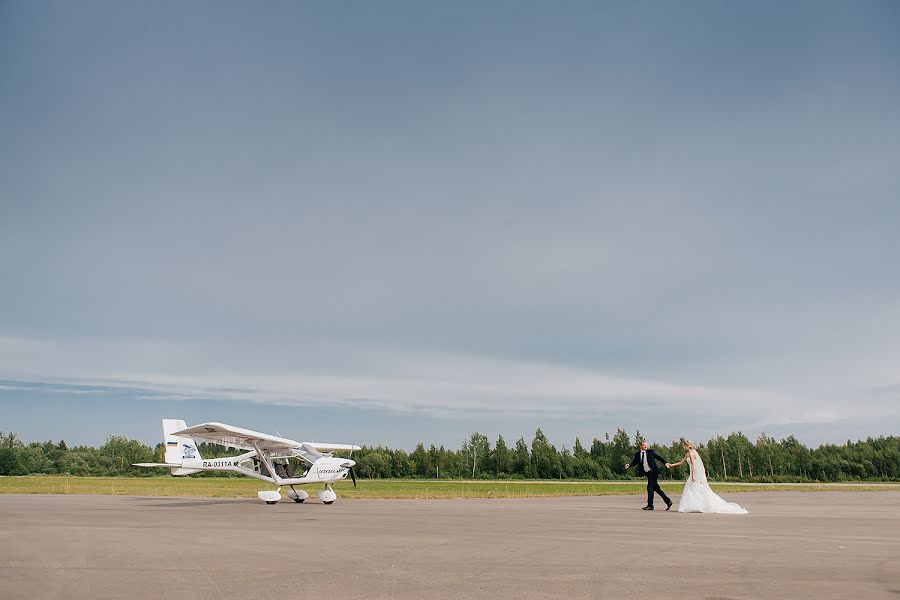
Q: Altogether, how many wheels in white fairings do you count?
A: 3